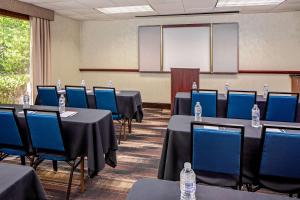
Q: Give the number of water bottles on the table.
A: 11